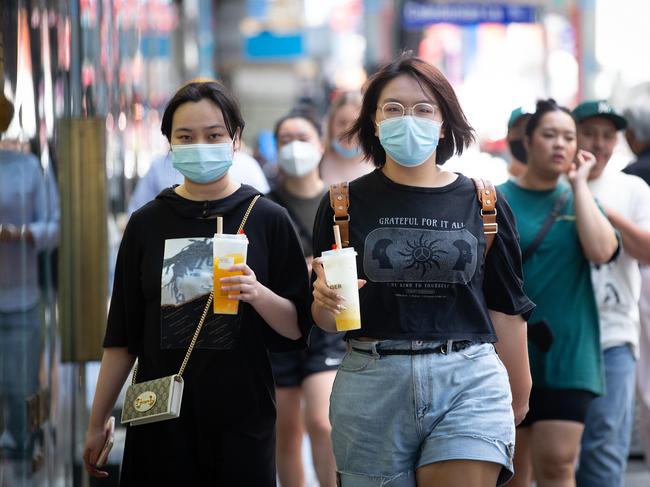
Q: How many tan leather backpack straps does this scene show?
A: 2